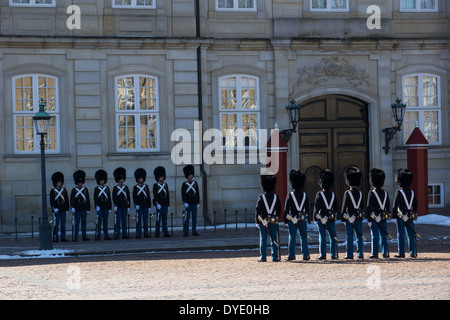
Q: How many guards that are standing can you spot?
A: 13